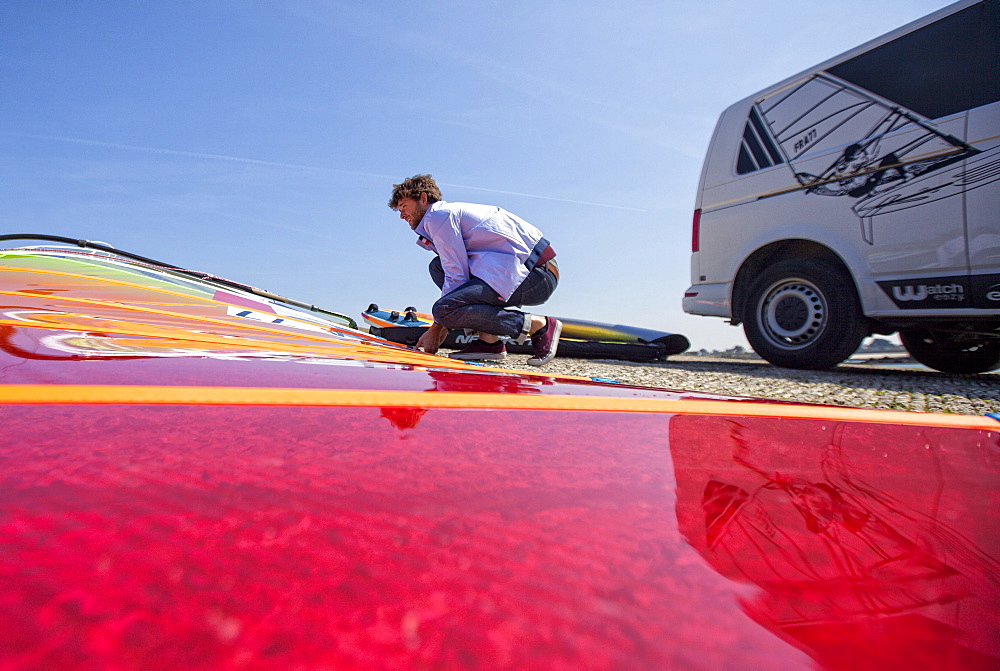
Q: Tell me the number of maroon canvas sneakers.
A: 2